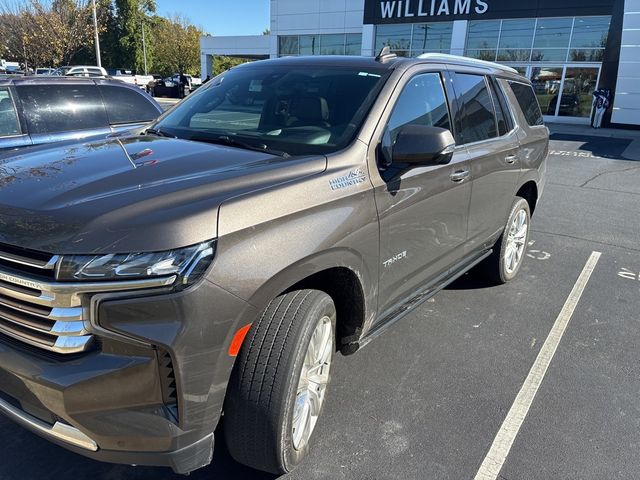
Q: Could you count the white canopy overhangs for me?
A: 1